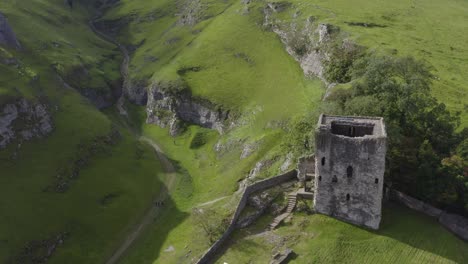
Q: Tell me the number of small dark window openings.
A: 6